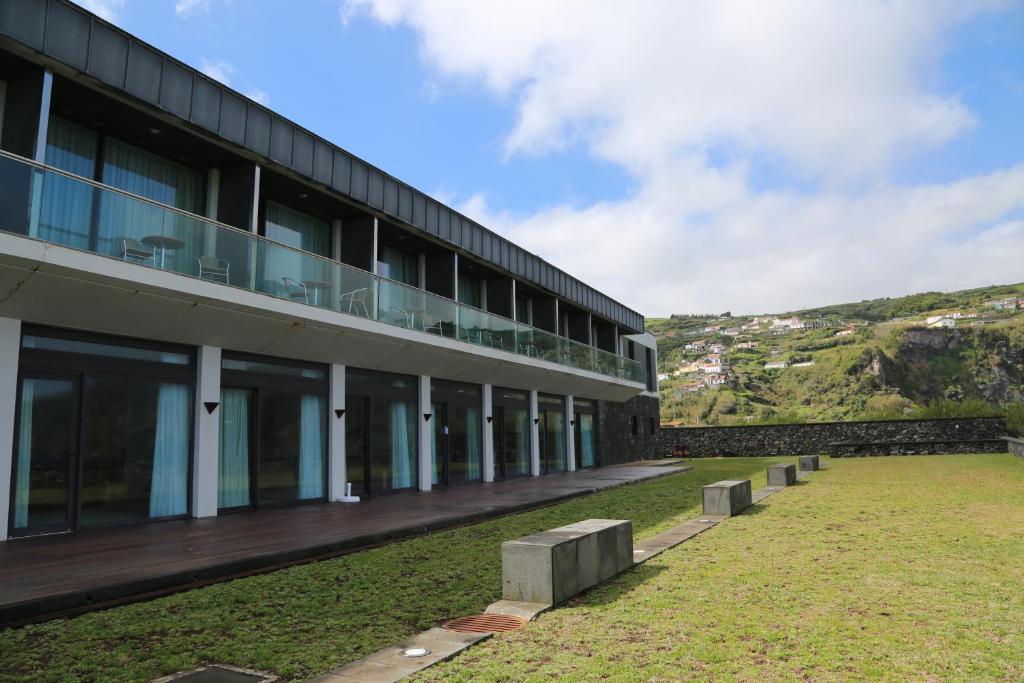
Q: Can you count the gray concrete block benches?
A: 4